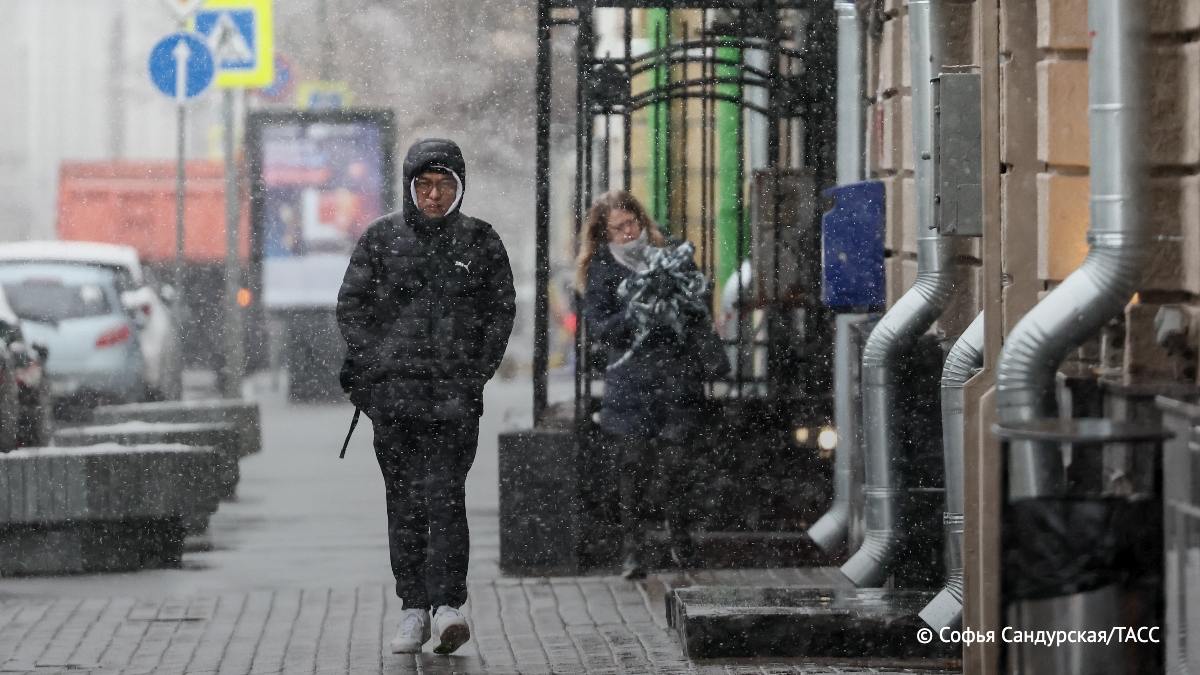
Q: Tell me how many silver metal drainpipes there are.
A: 4